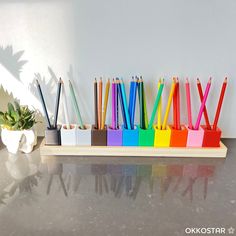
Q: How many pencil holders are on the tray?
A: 11